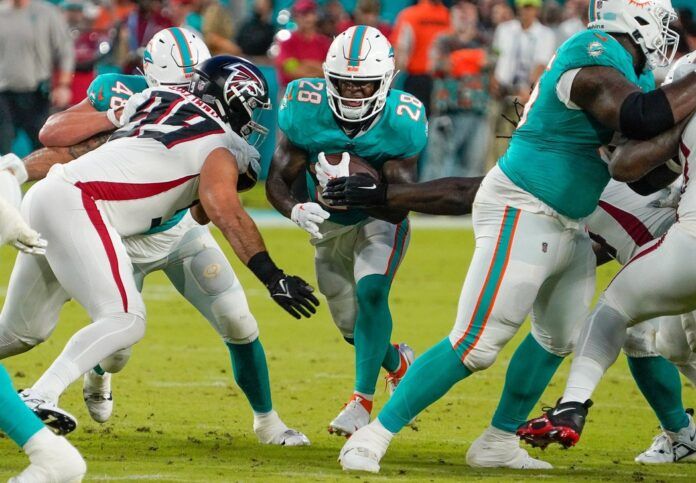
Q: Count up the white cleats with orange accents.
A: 2